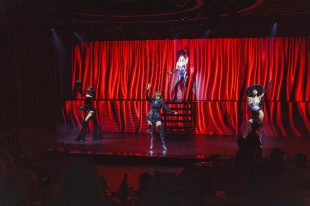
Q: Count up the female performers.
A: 4